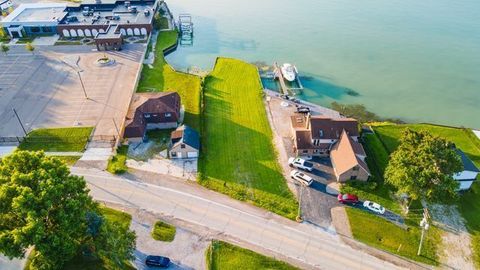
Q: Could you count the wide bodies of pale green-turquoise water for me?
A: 1